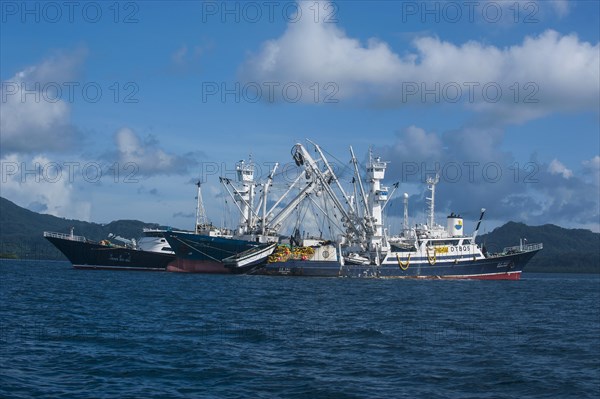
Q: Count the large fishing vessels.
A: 3